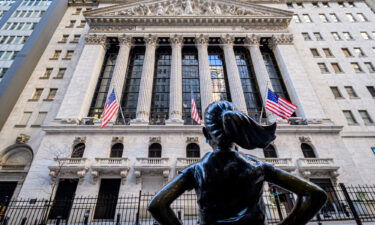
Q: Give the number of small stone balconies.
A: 6